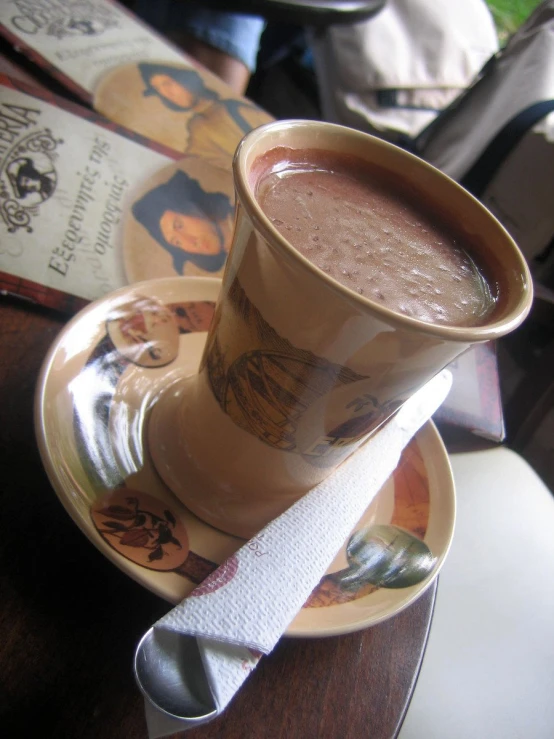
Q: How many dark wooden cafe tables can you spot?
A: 1